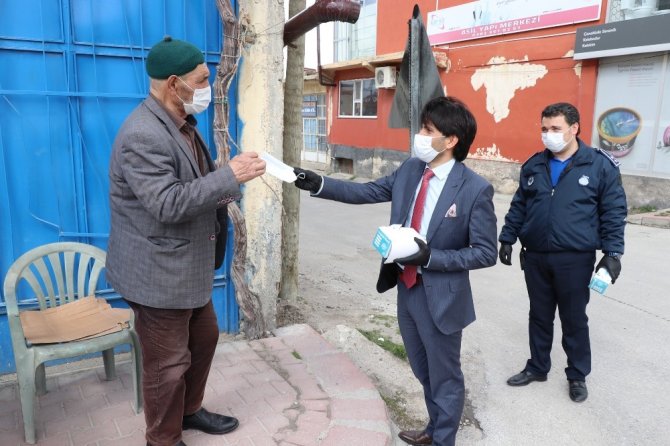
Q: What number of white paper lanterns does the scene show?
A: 0